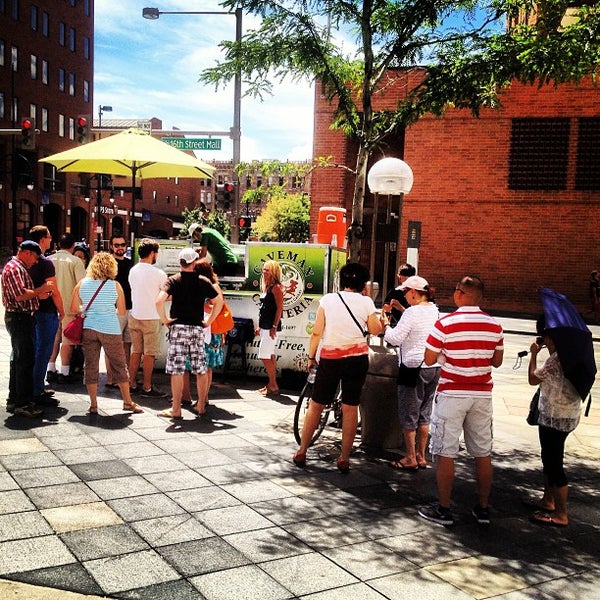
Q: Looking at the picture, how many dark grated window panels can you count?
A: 2